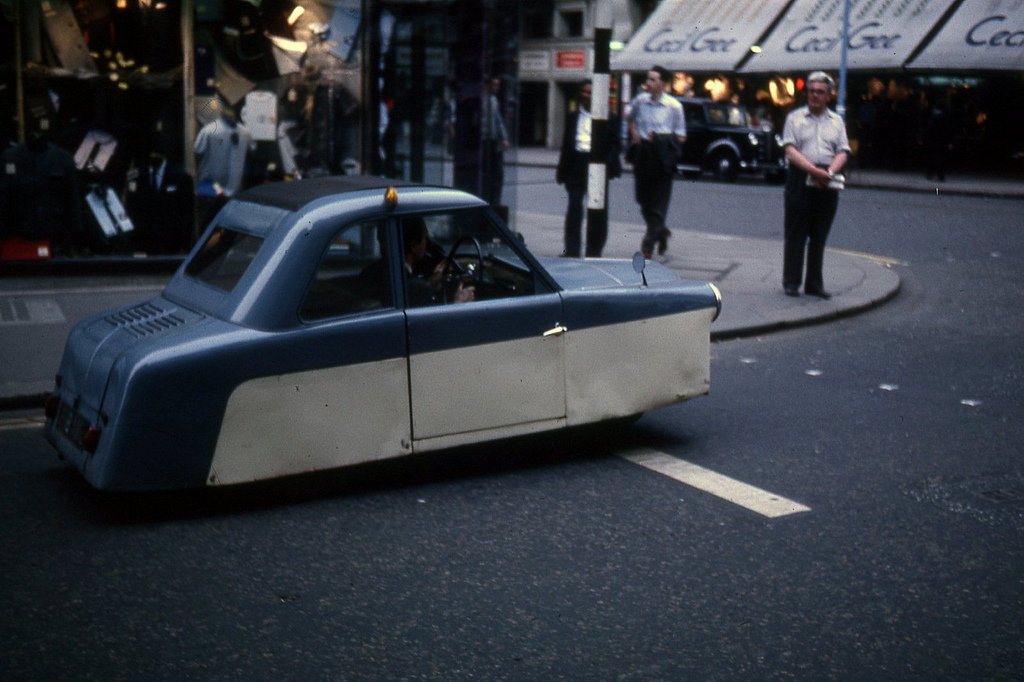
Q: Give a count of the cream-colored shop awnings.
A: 3